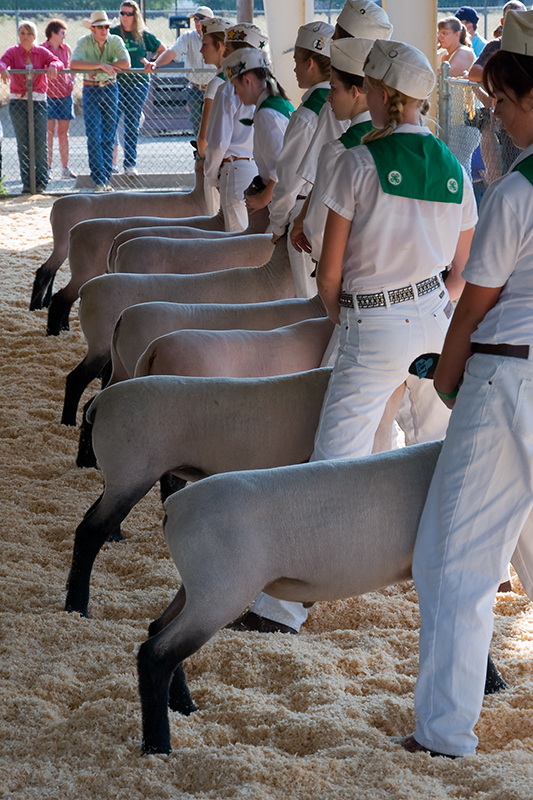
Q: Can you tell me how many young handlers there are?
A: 8